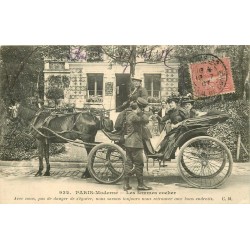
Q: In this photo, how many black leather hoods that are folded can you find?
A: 1